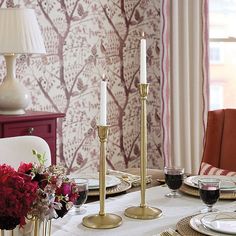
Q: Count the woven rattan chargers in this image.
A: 3